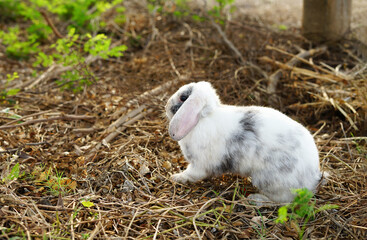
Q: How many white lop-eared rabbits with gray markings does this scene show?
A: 1